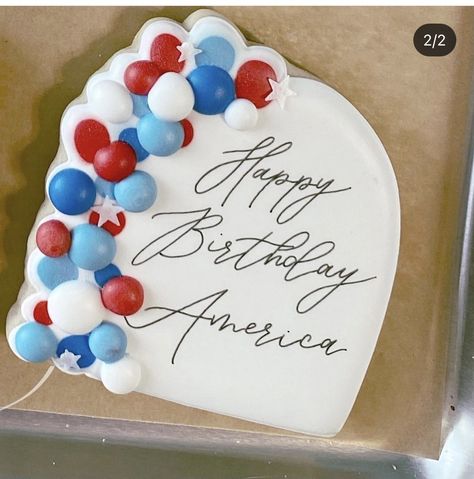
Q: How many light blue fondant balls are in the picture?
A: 5